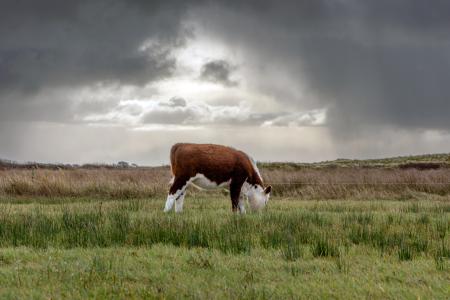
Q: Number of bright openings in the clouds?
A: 1